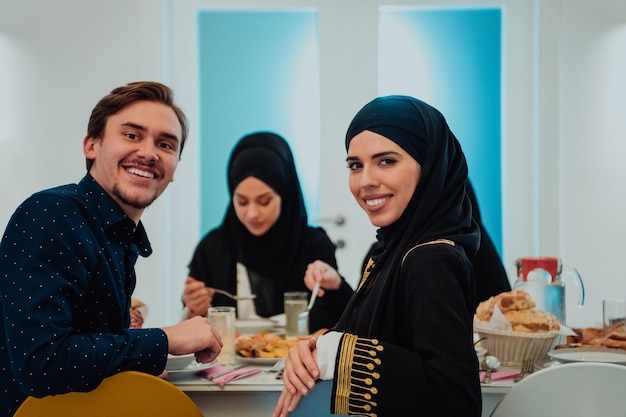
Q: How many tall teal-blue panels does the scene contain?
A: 2